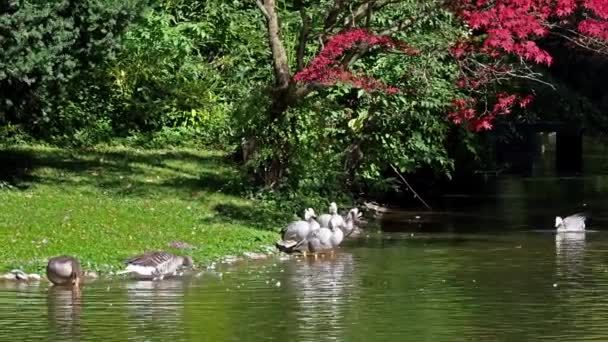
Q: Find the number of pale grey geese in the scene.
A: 5